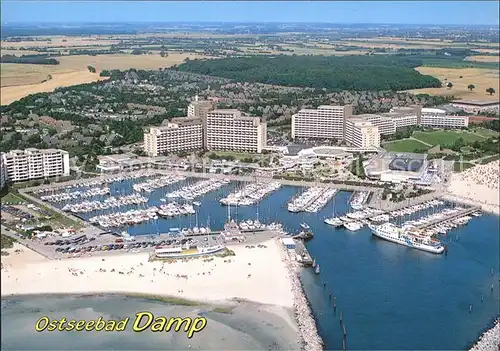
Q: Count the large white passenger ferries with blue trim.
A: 1